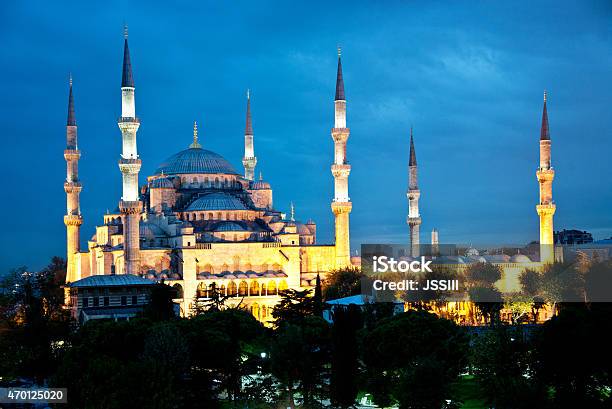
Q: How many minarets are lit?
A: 6